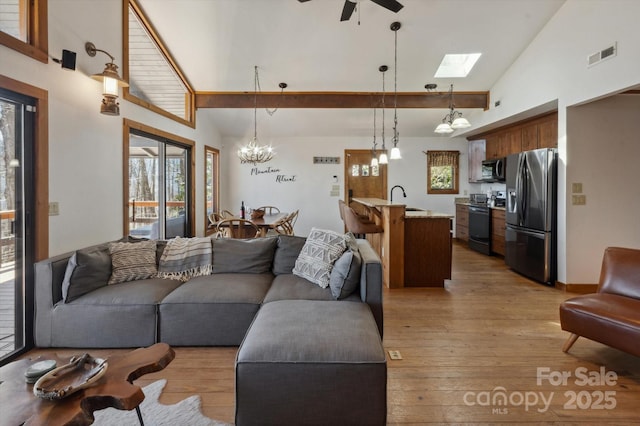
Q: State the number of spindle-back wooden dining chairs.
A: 6